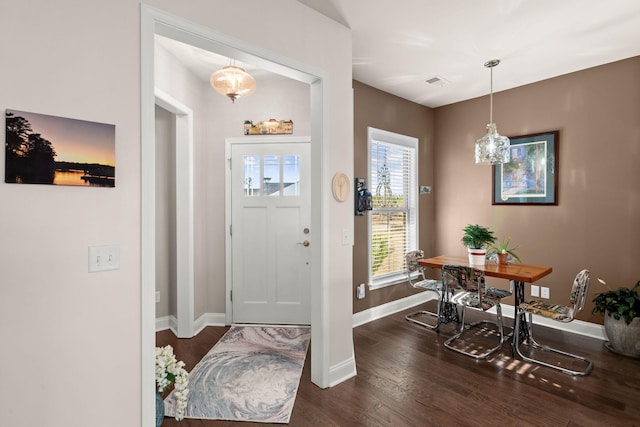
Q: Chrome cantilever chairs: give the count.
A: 4